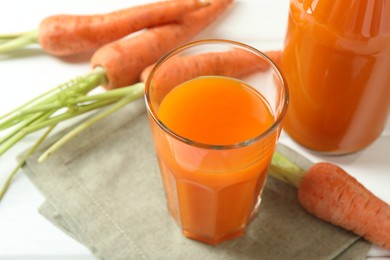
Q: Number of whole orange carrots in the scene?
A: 4